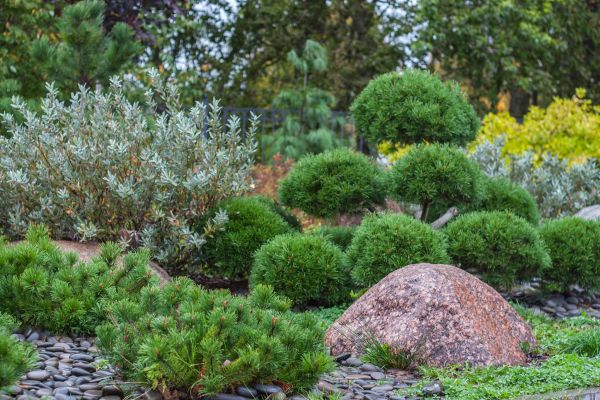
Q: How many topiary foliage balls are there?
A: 9